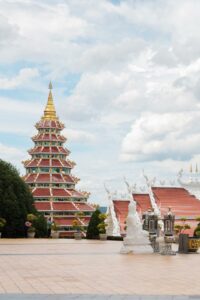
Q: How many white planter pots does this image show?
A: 4